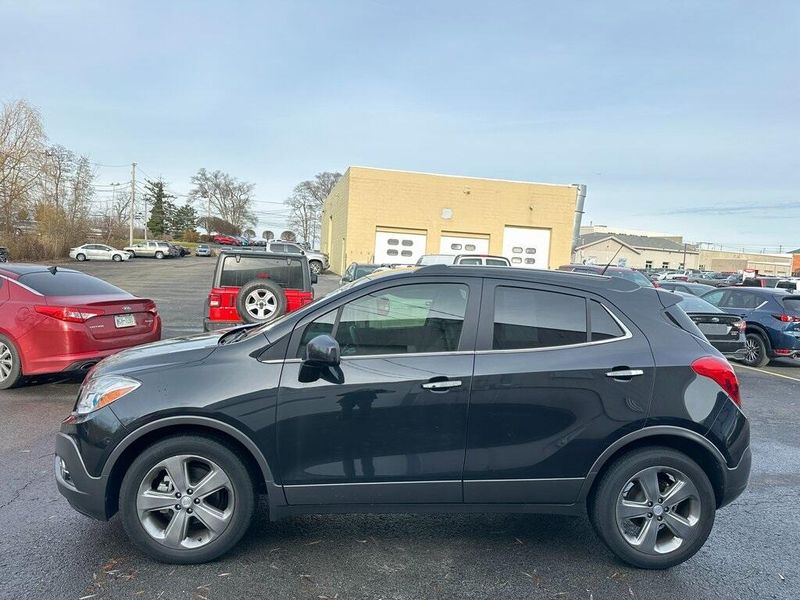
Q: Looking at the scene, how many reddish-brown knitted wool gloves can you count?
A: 0